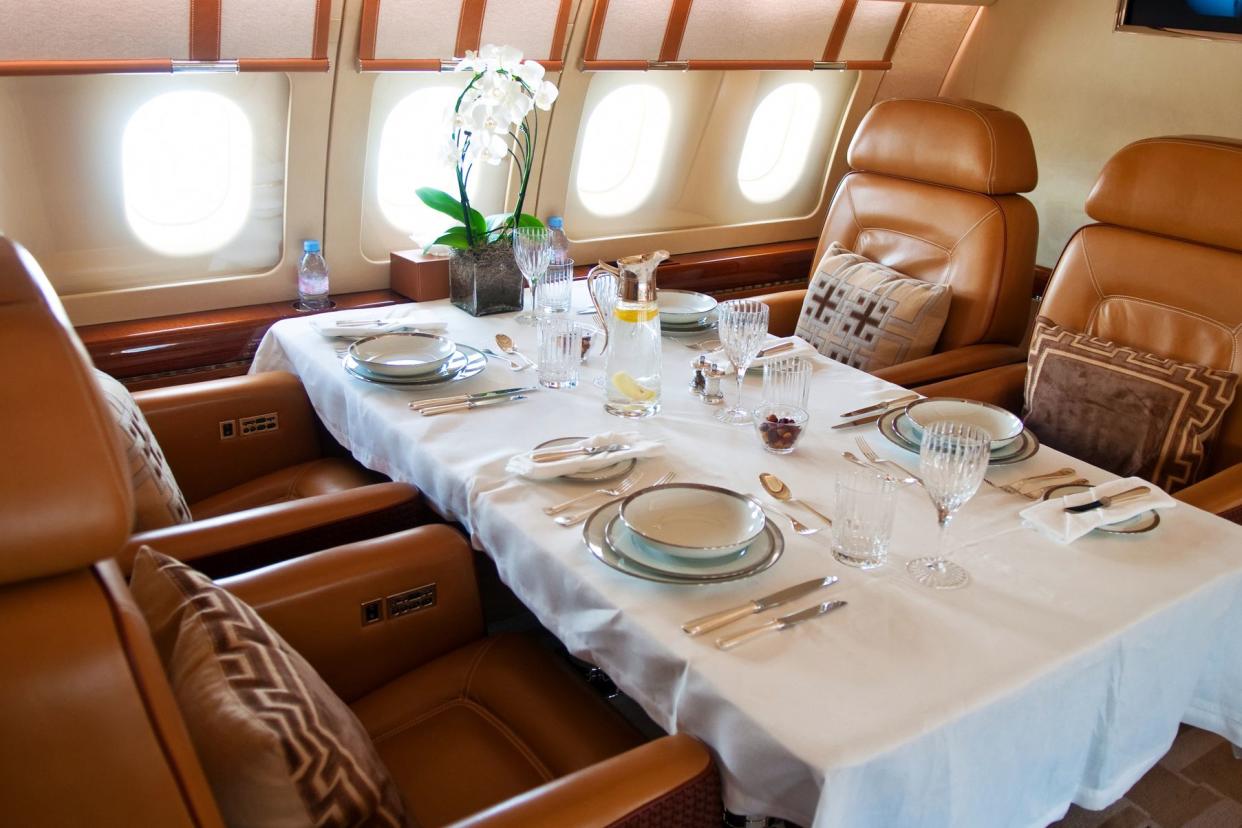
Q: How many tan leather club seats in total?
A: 4